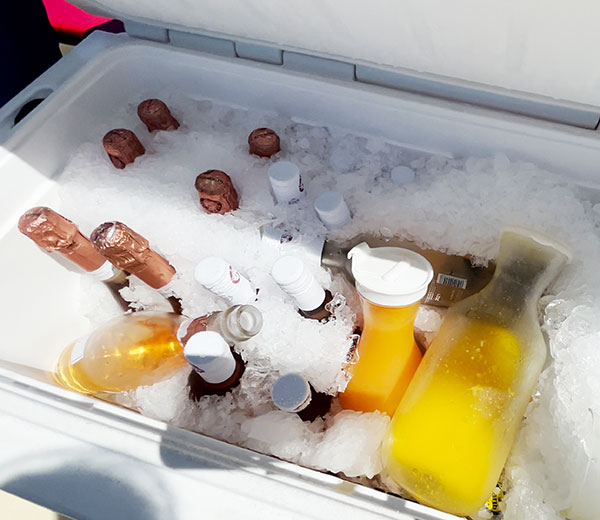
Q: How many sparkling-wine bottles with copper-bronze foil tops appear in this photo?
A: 6